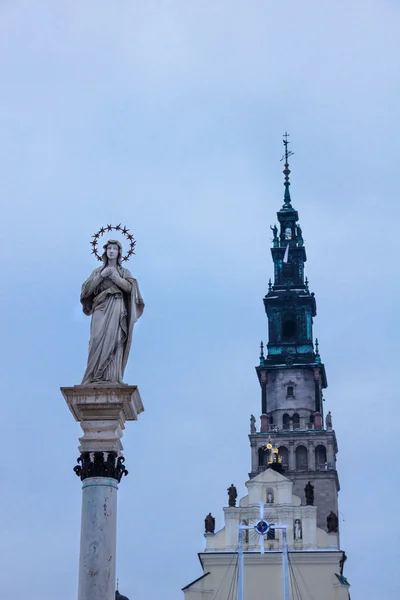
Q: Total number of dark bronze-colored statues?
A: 4